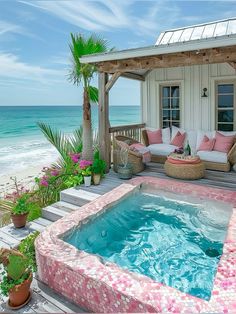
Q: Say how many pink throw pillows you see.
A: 4